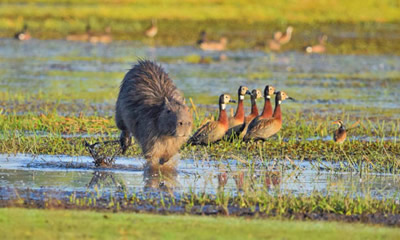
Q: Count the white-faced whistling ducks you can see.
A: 5